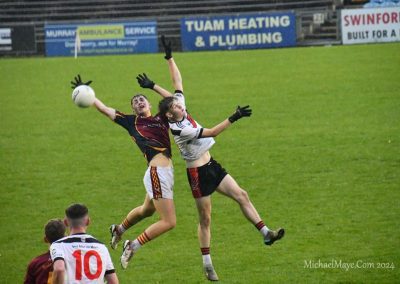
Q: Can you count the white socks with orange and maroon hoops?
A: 2